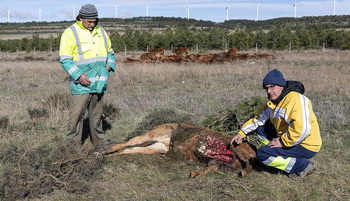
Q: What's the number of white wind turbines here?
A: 10